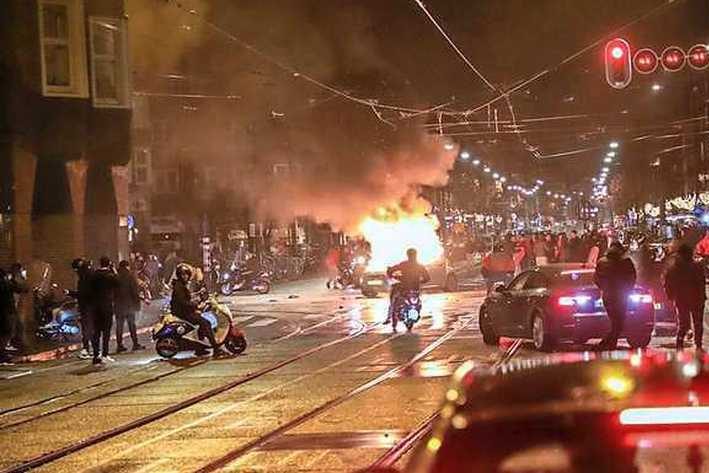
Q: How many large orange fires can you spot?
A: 1